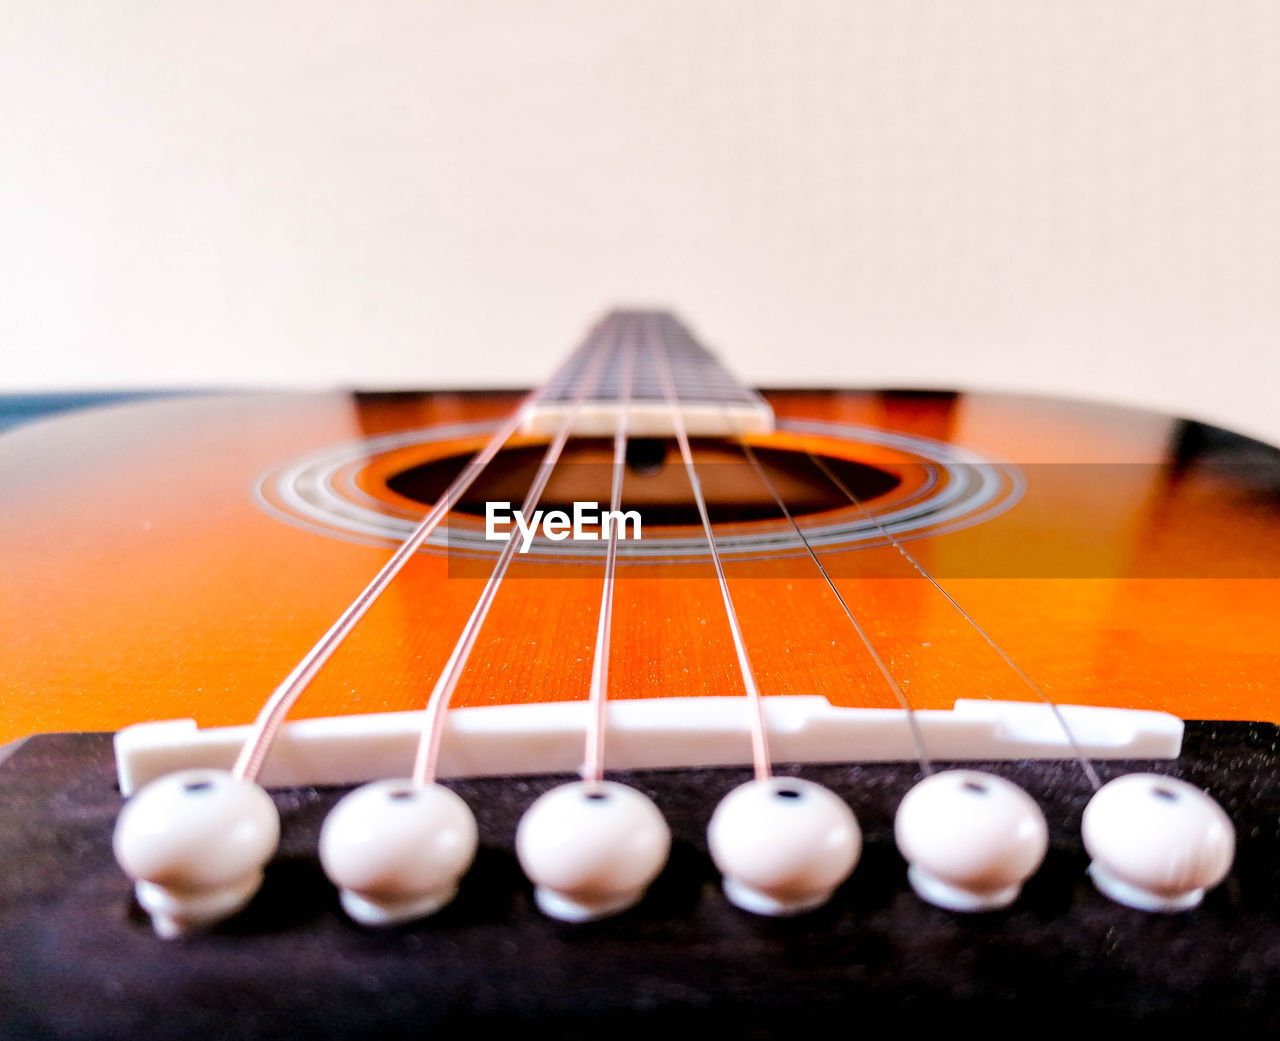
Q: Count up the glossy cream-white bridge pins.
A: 6